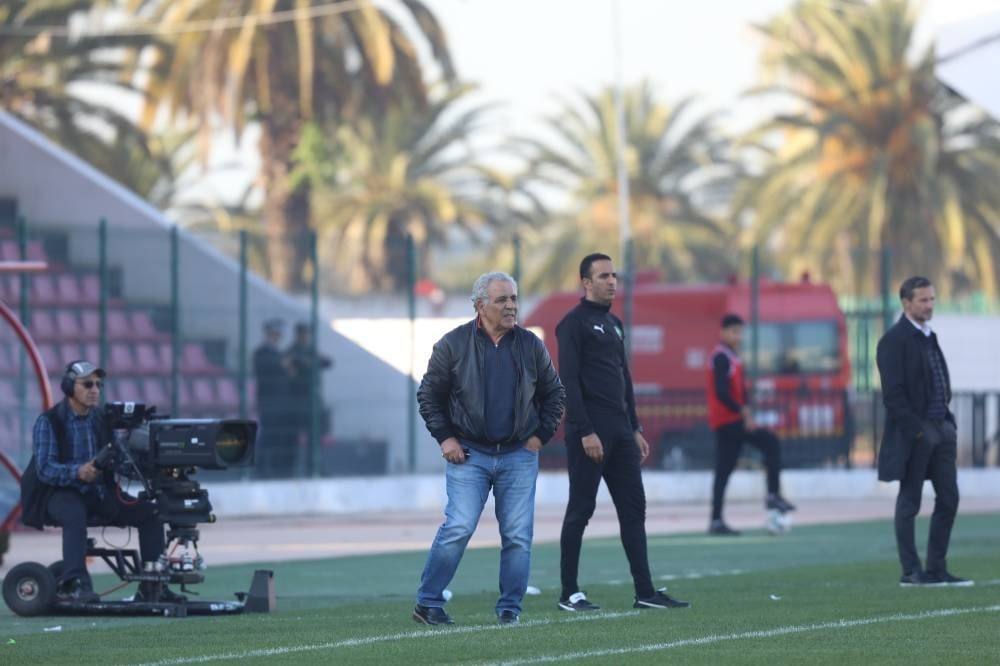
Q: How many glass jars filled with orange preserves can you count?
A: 0